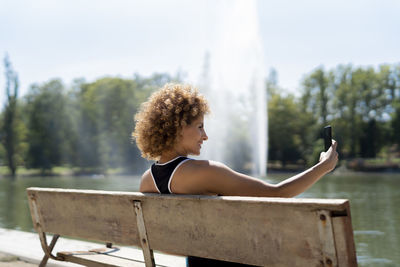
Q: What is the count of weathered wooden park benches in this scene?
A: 1